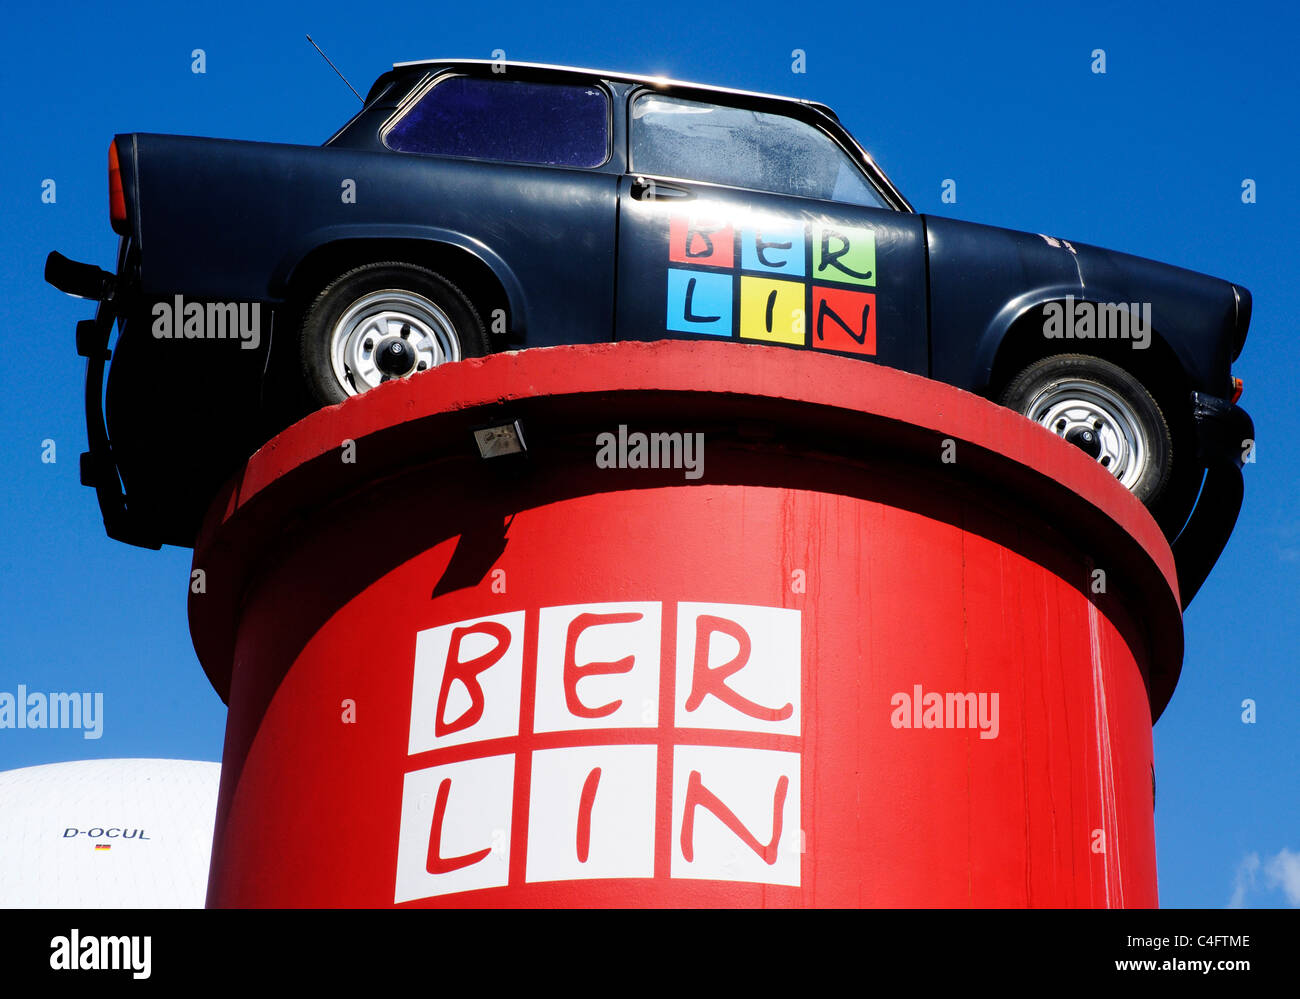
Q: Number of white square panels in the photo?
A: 6